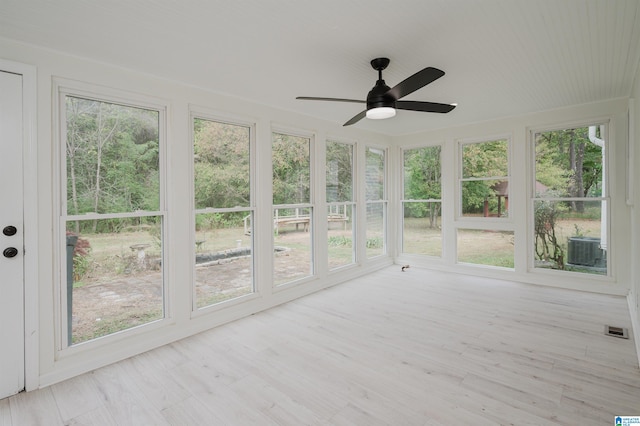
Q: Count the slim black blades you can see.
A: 4